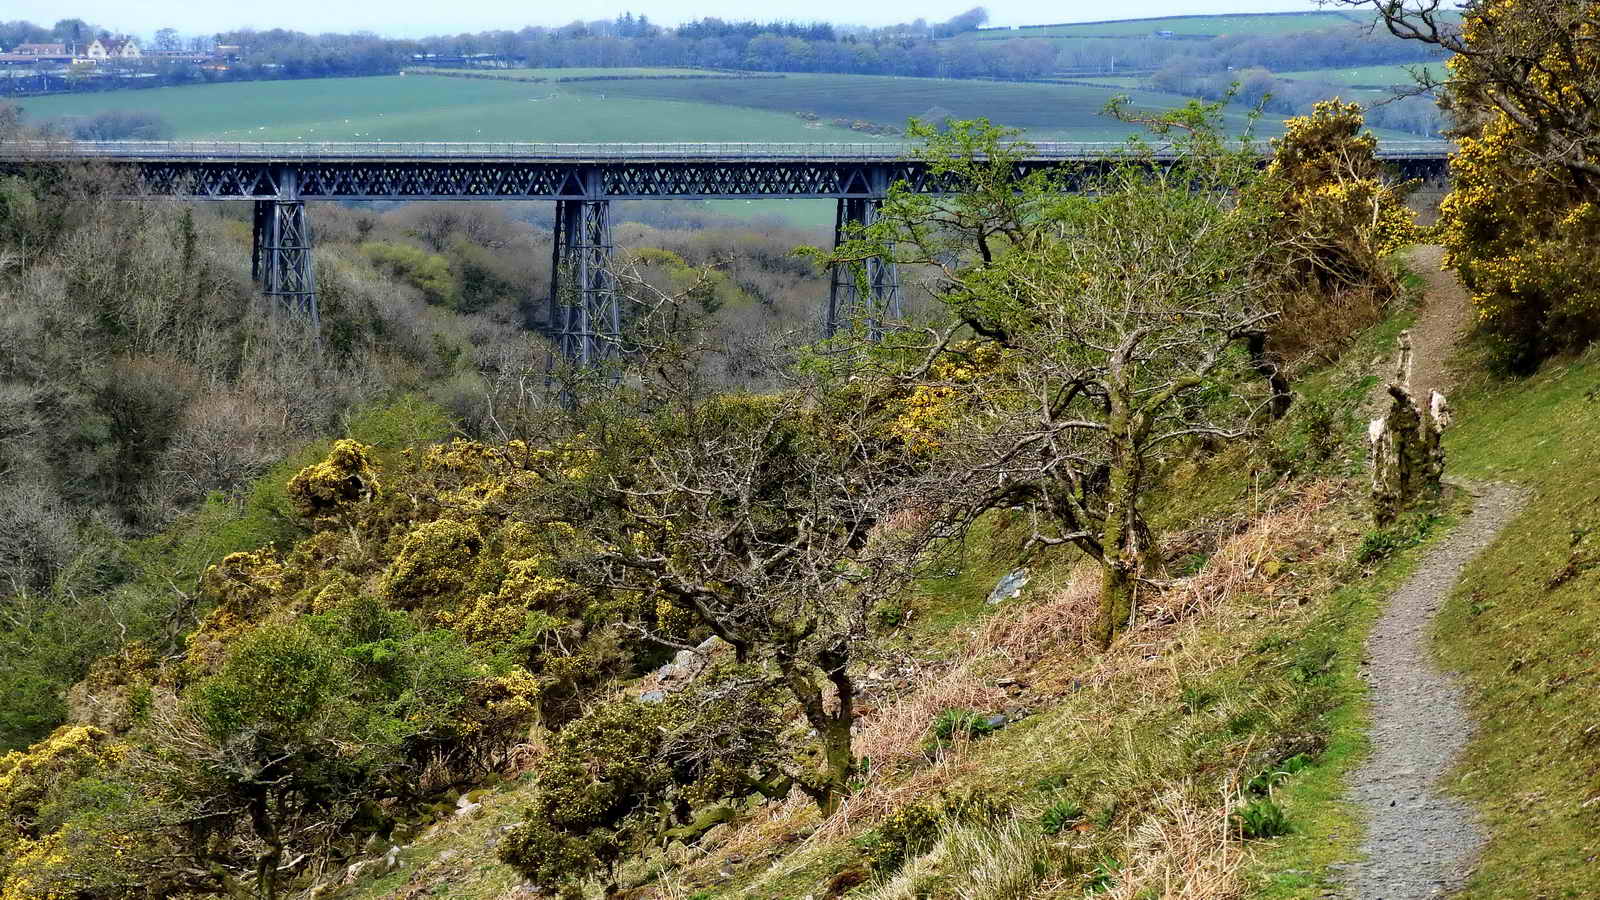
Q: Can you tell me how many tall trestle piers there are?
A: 3